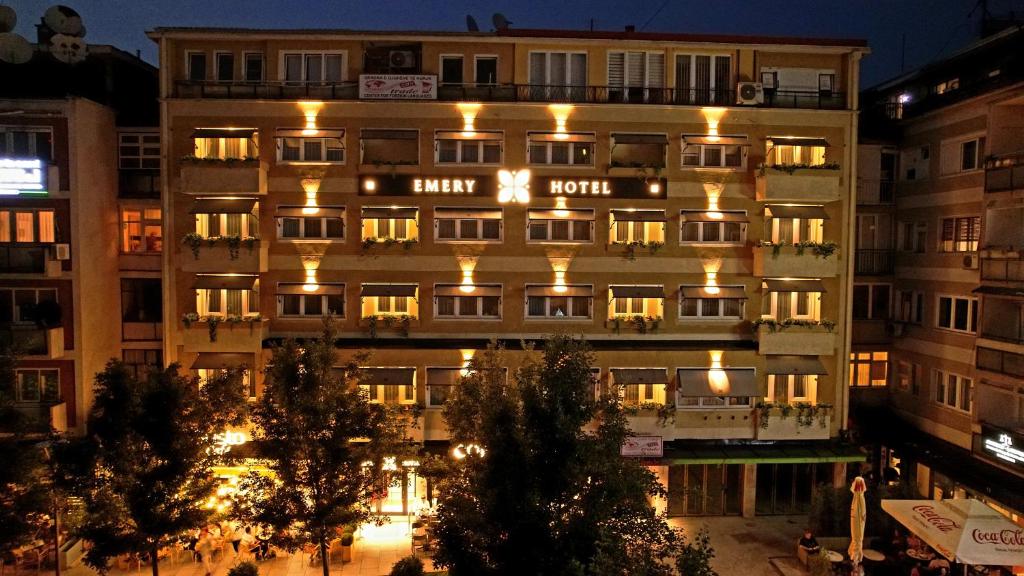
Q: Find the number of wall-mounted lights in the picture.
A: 13